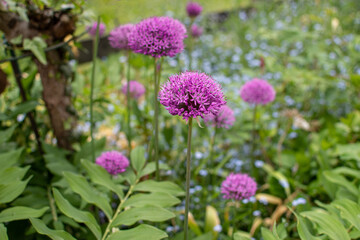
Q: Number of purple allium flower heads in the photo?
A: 11